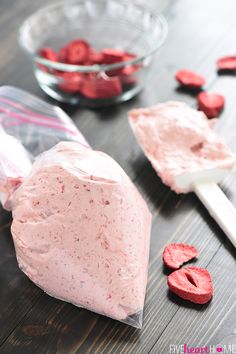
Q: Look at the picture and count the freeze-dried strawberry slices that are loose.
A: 5